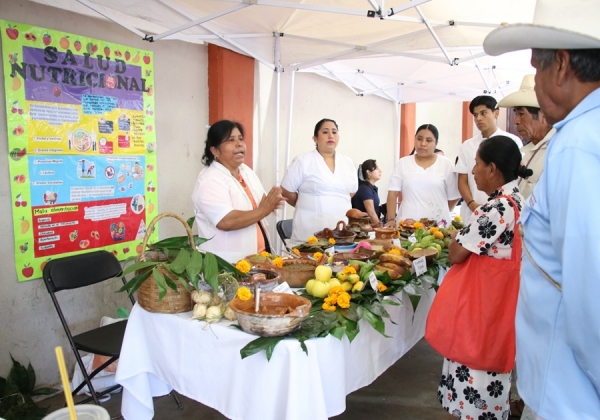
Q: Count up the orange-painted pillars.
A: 3